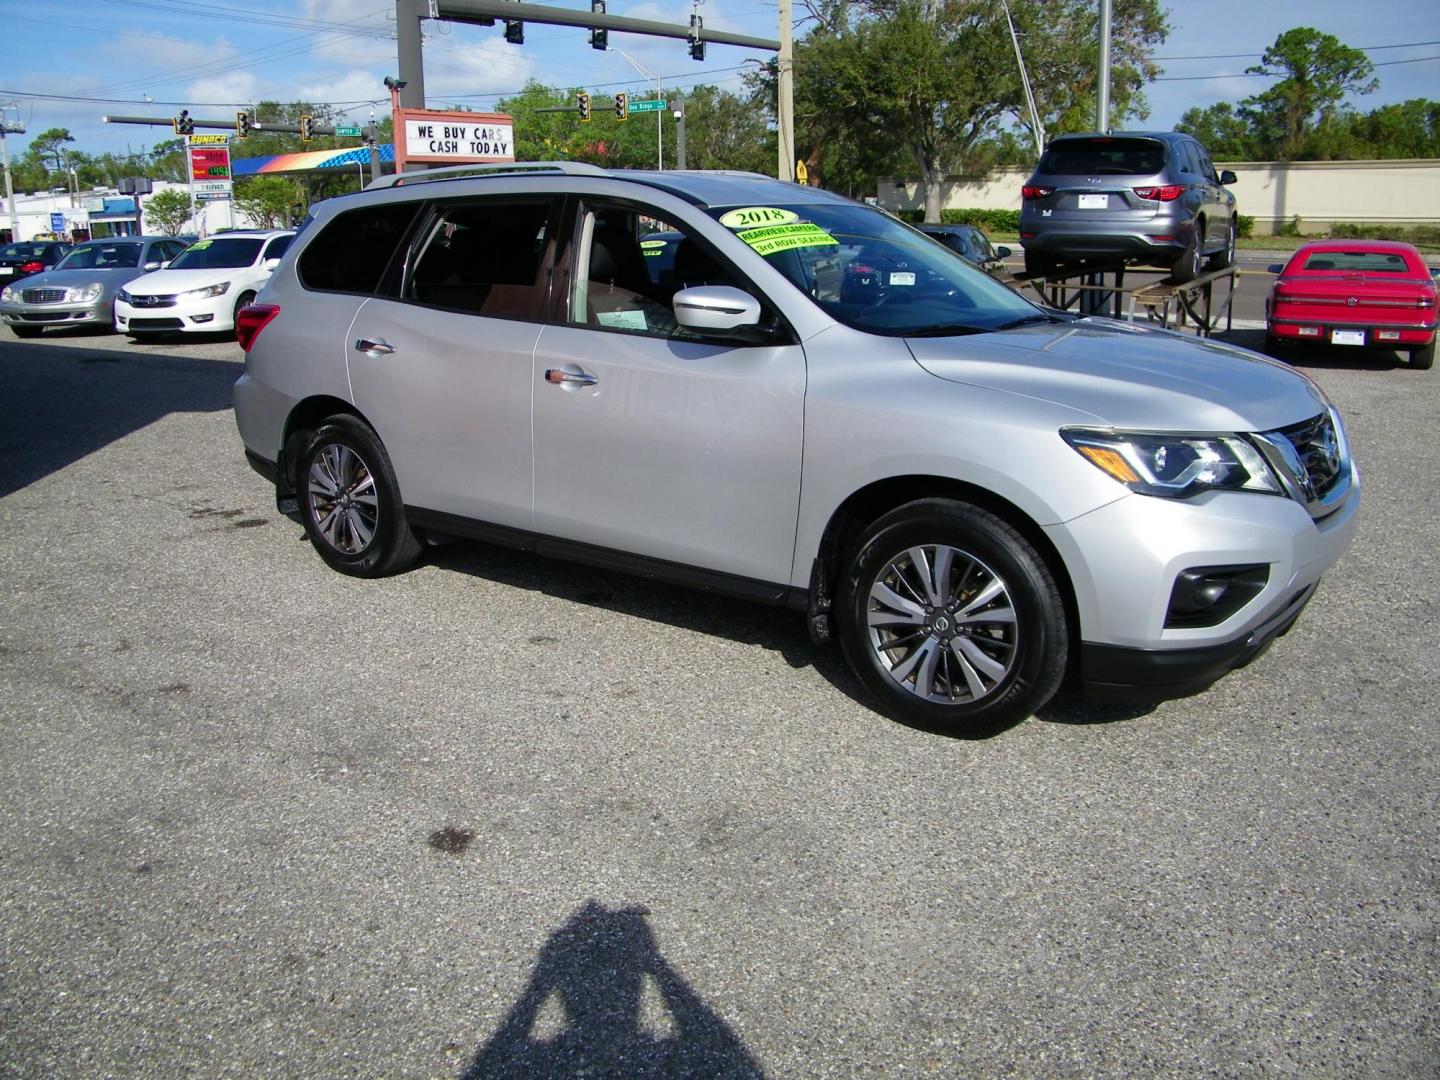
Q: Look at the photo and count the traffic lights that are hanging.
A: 8